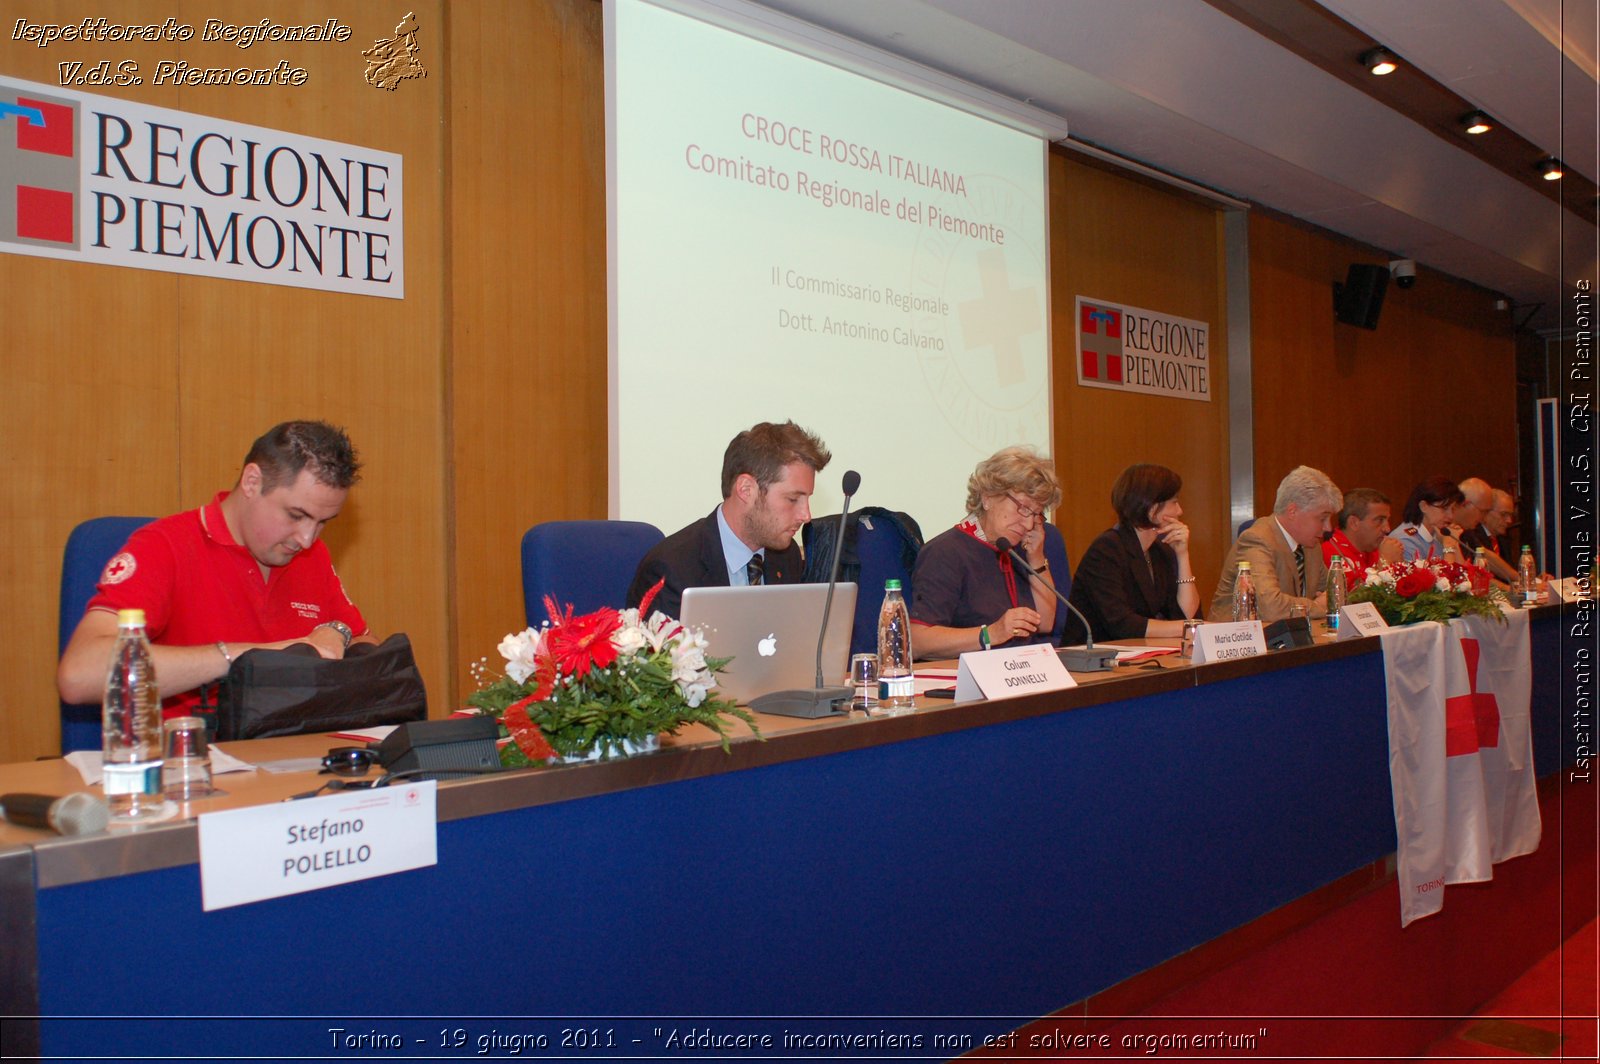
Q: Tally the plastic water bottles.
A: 6